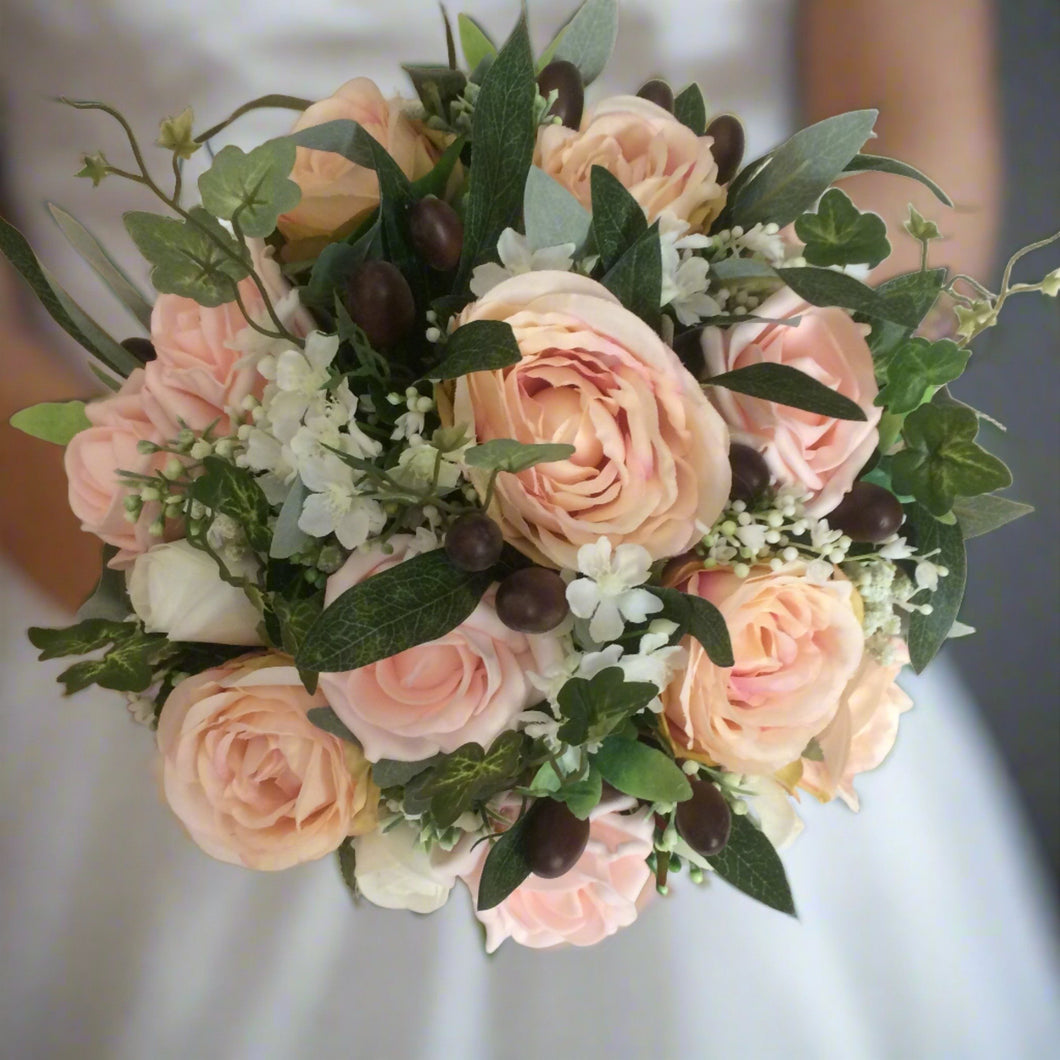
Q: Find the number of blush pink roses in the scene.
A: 5